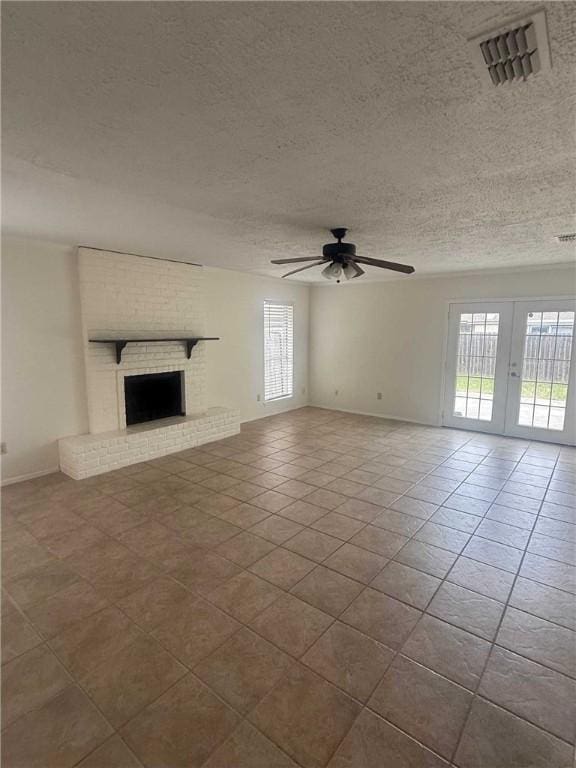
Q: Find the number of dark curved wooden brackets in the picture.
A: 2